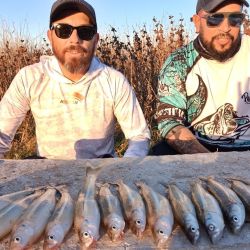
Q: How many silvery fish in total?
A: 12